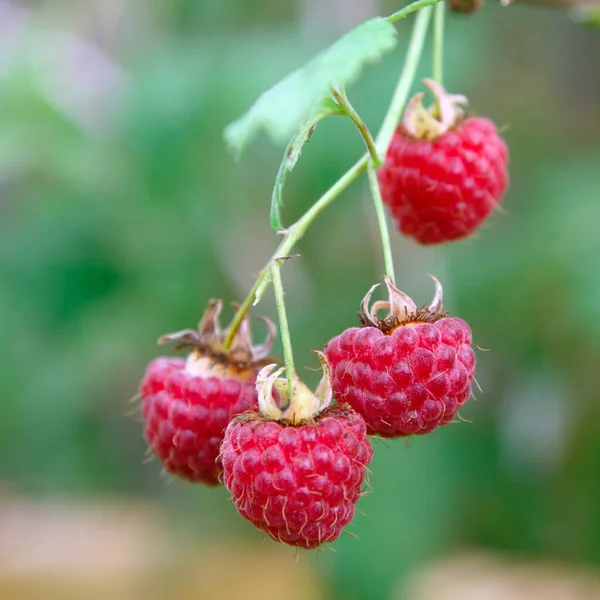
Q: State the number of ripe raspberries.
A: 4